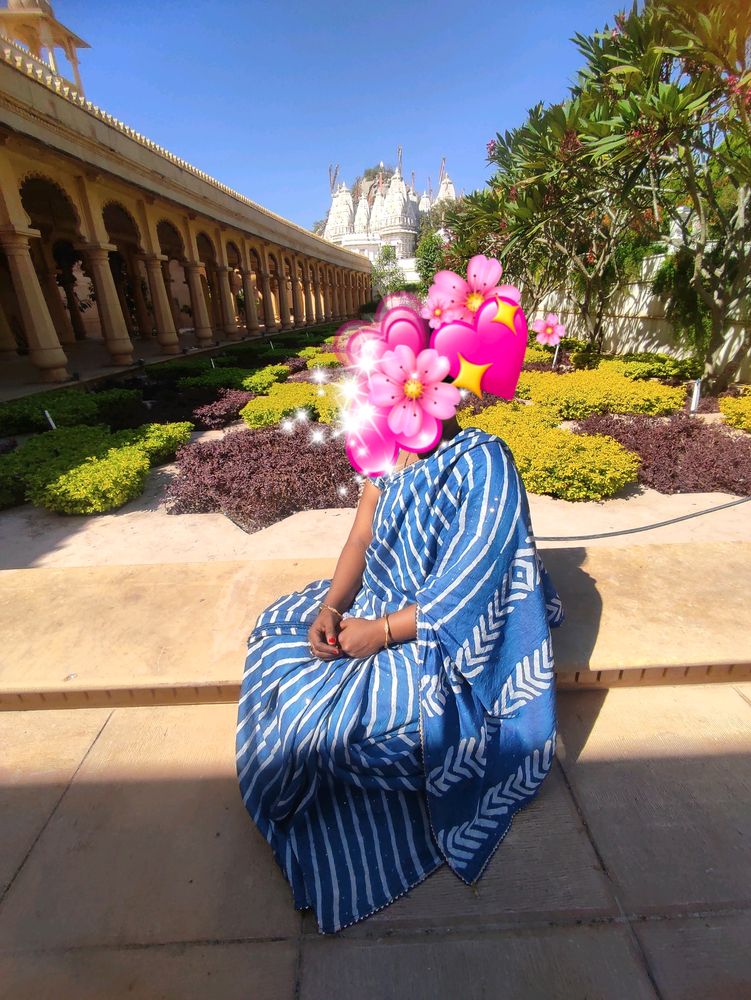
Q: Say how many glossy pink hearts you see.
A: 3